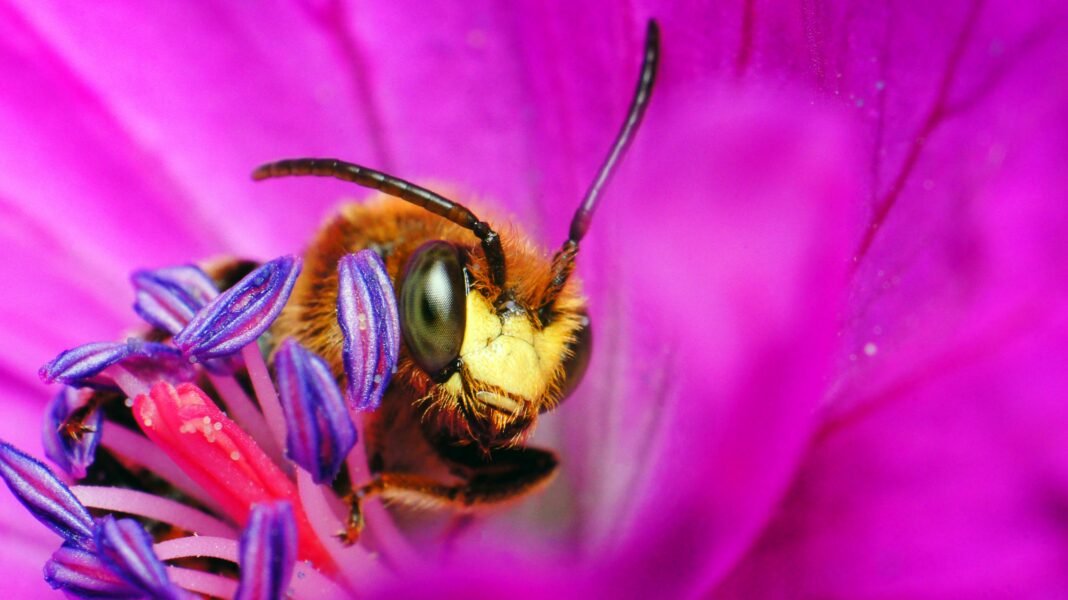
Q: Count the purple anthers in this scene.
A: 10